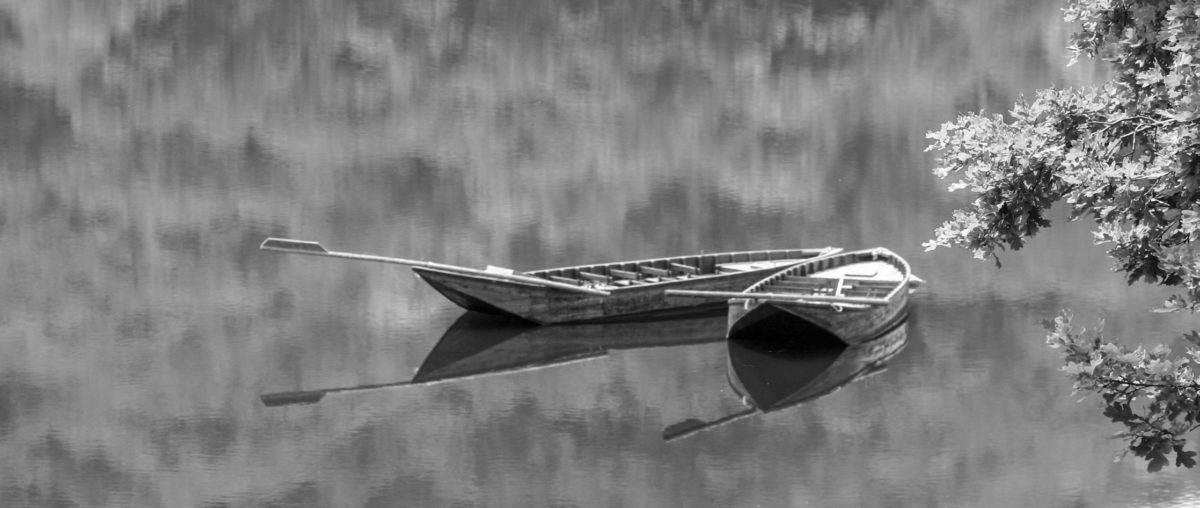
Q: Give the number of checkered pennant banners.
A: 0